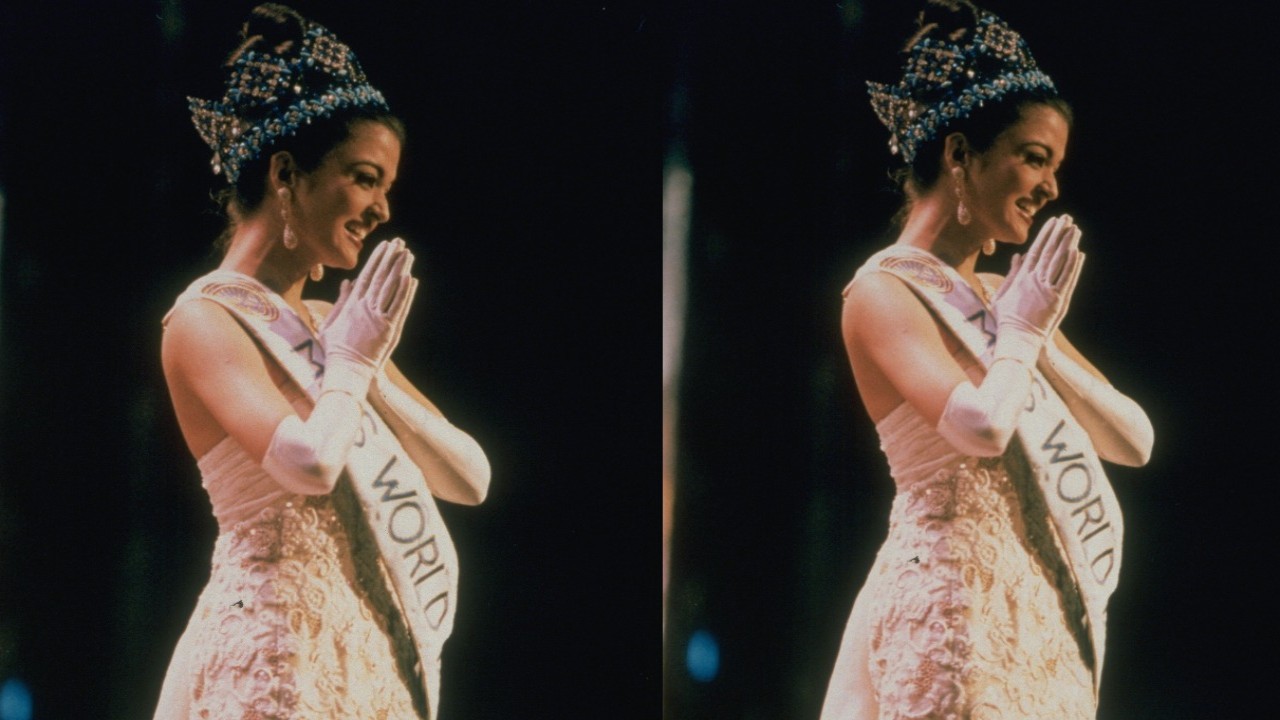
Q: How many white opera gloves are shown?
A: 4